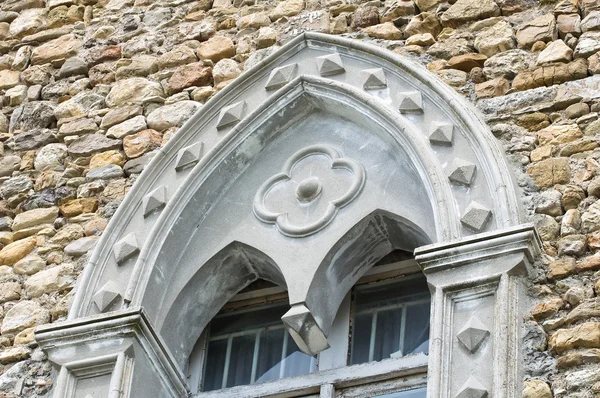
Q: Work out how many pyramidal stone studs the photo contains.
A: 14